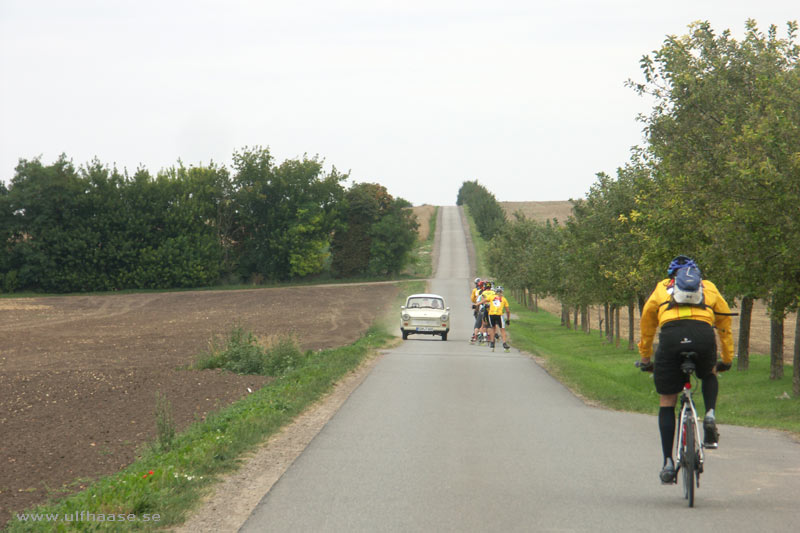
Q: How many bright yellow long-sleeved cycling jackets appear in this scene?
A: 1